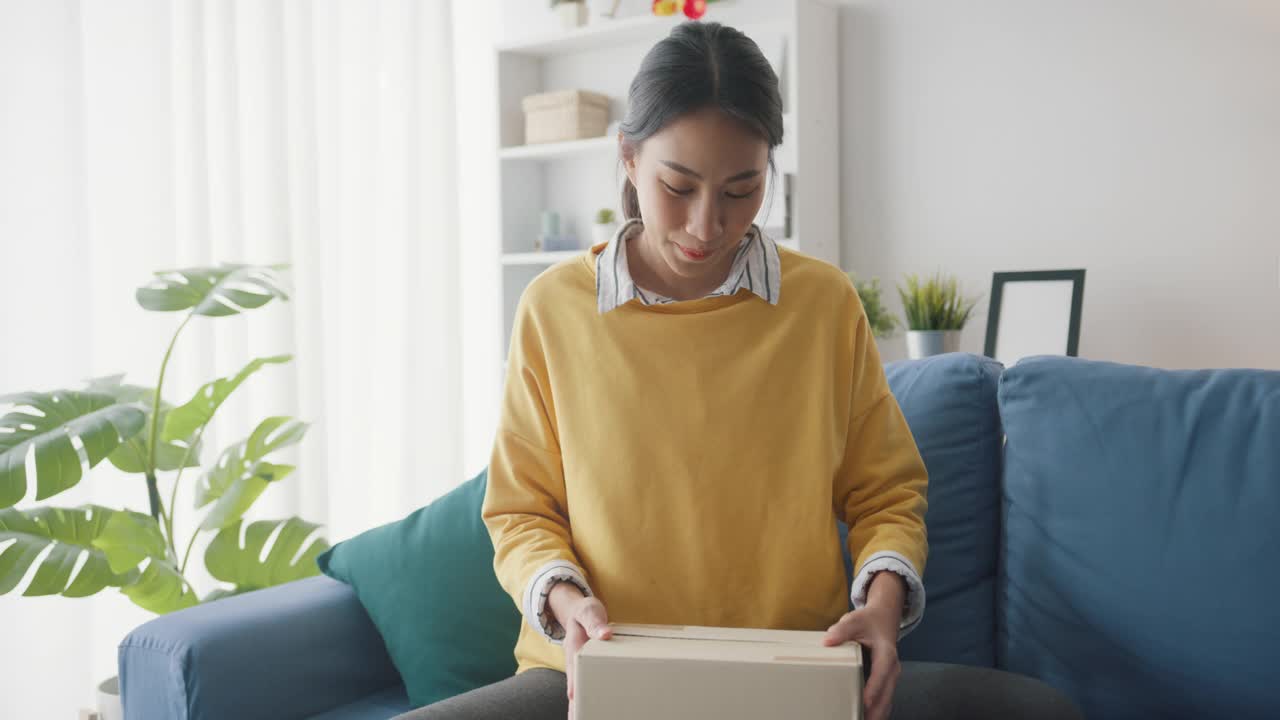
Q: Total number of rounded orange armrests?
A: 0